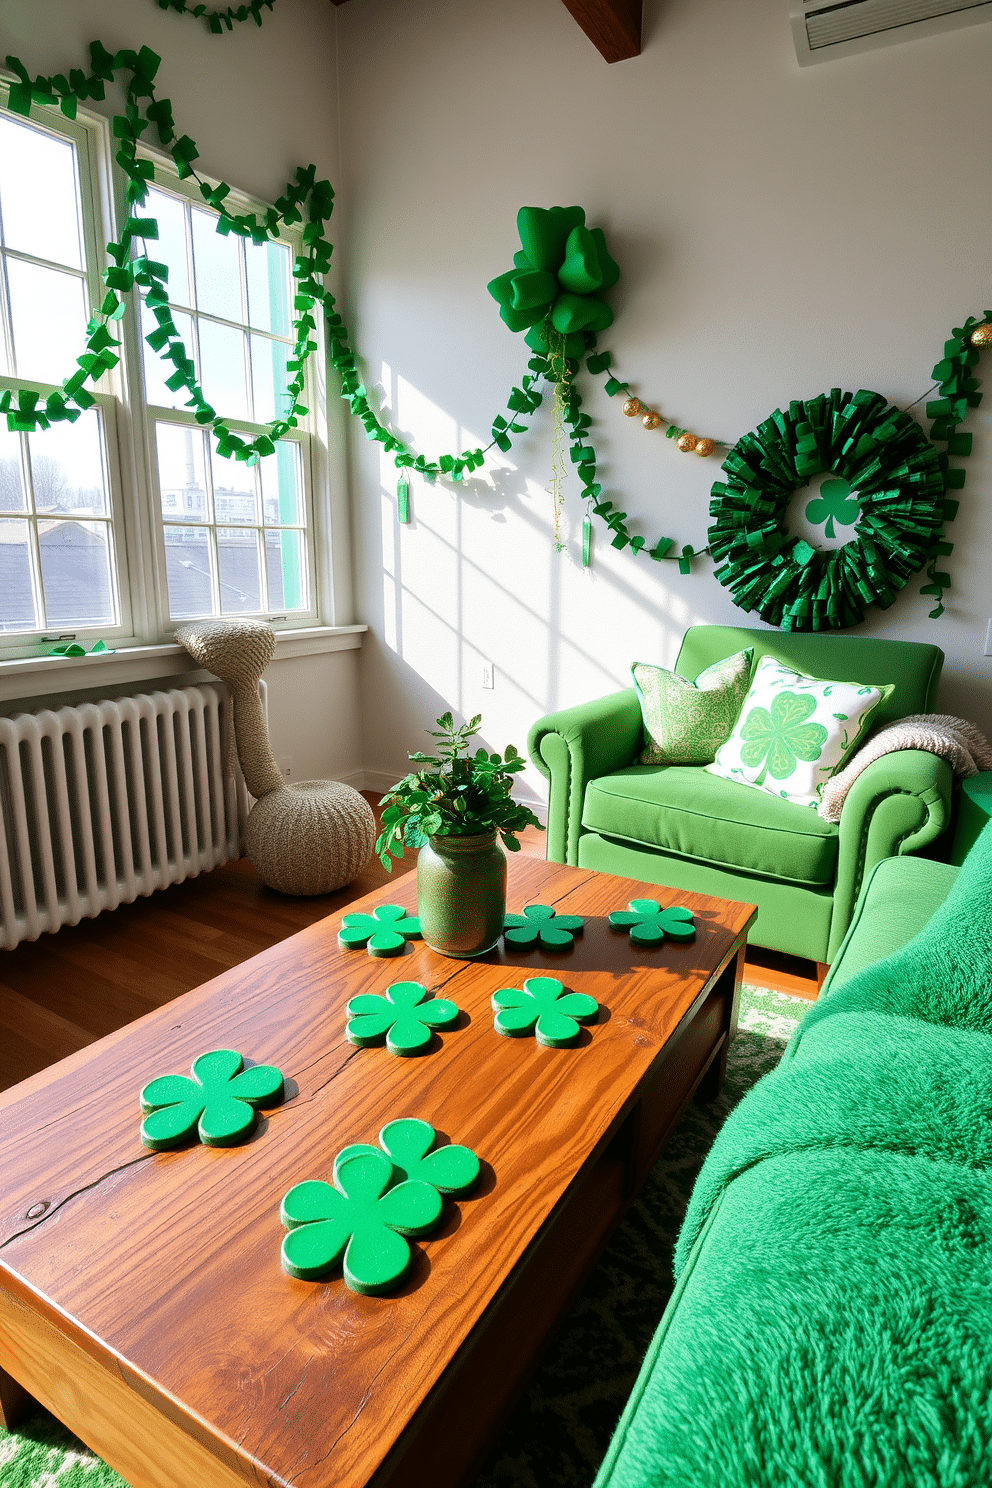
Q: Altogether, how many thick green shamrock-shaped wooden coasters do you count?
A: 8